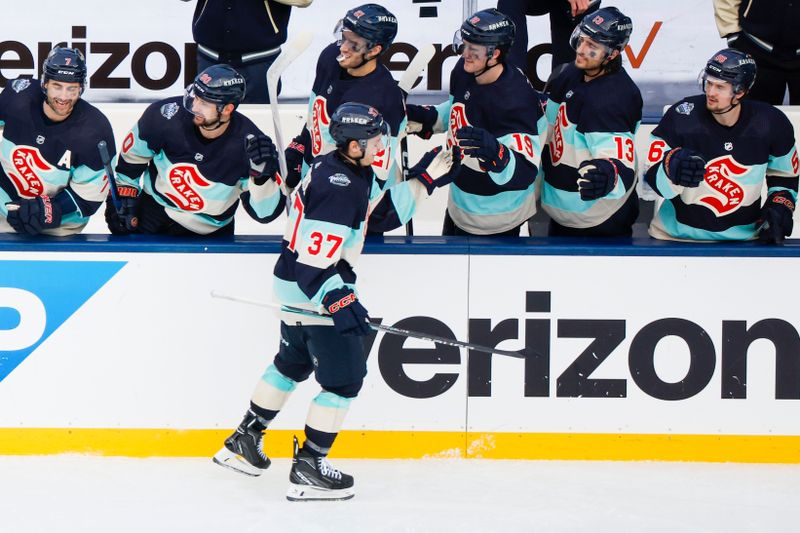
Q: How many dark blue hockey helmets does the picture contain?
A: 7